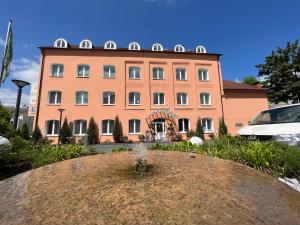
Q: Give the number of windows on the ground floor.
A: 6